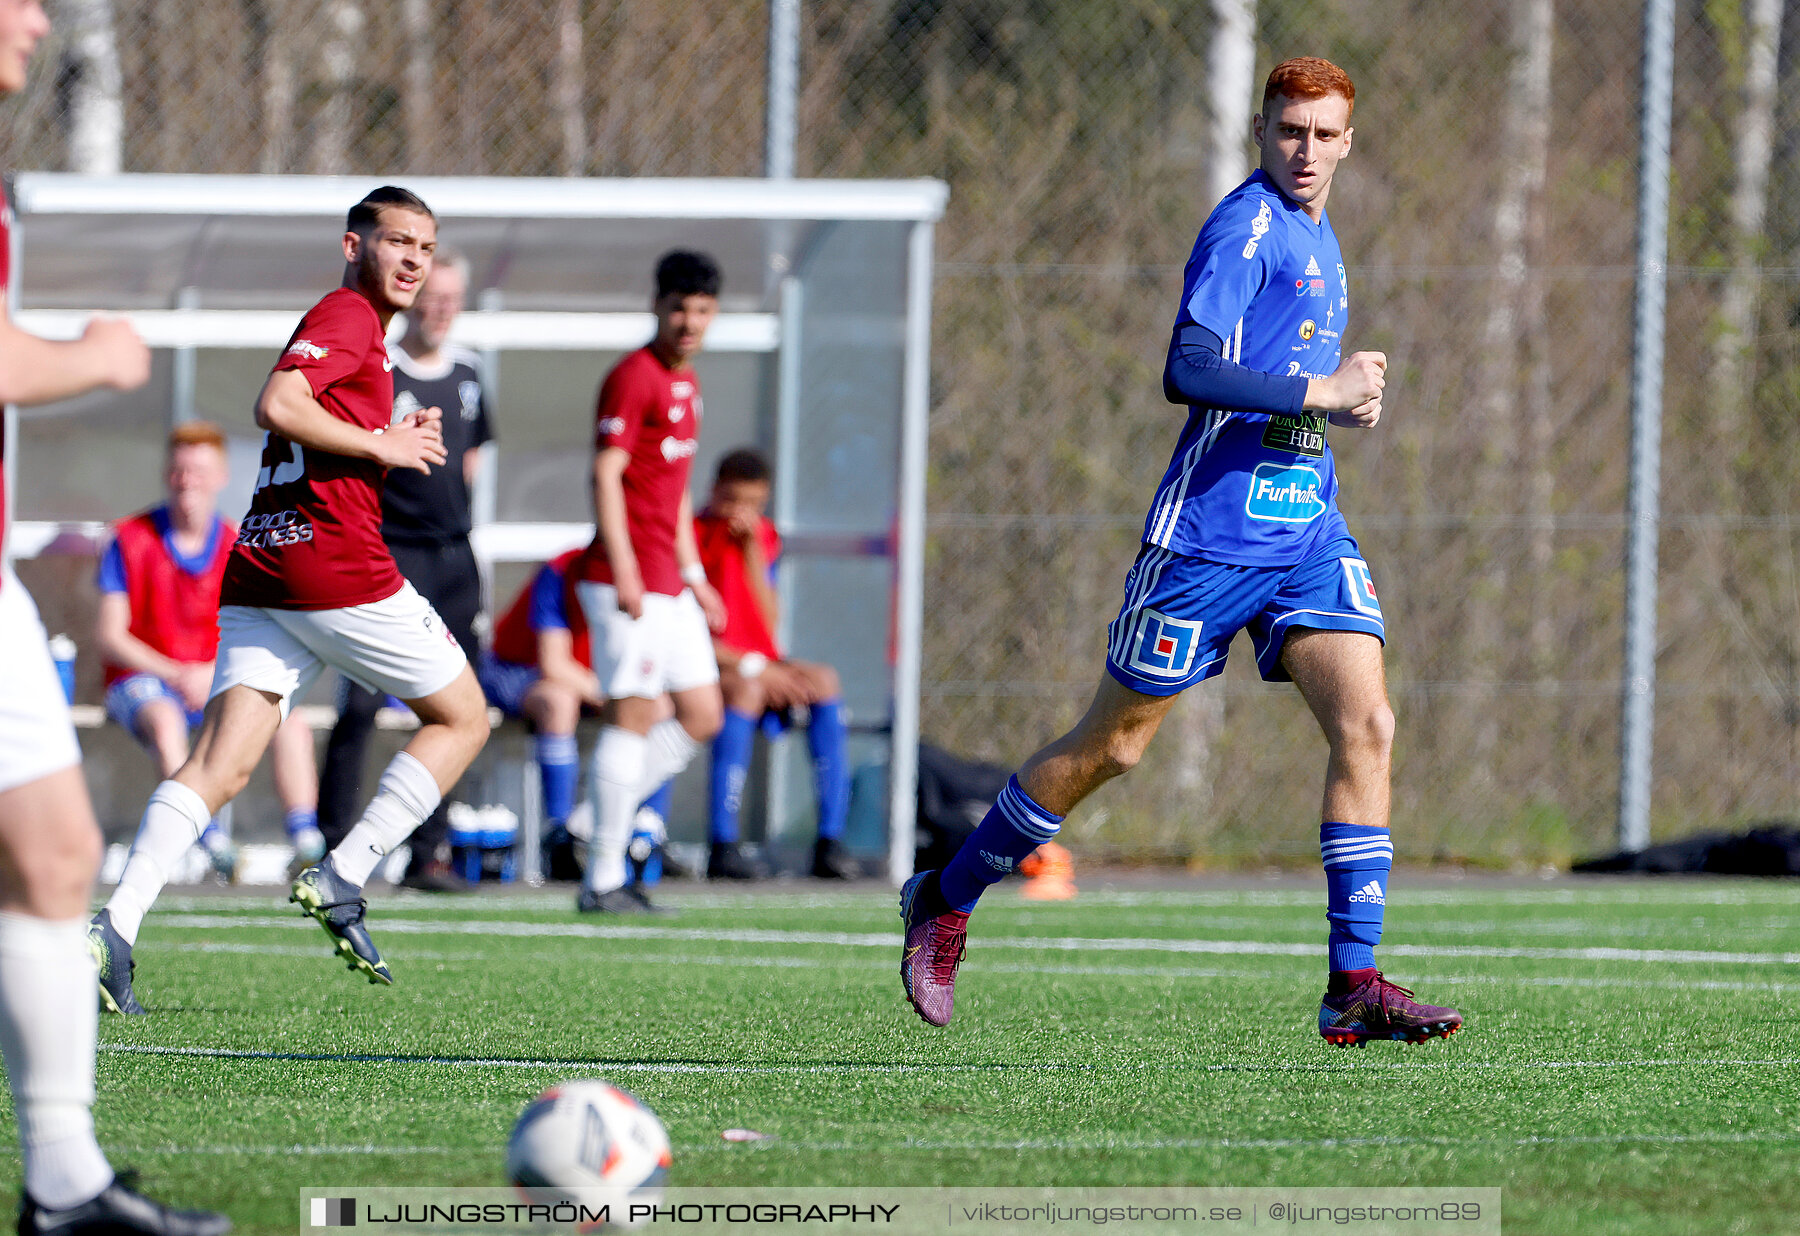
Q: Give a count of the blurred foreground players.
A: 1